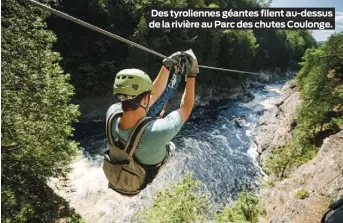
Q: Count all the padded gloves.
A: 2